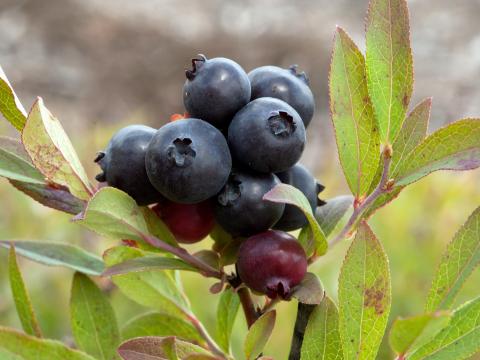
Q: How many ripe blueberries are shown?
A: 7